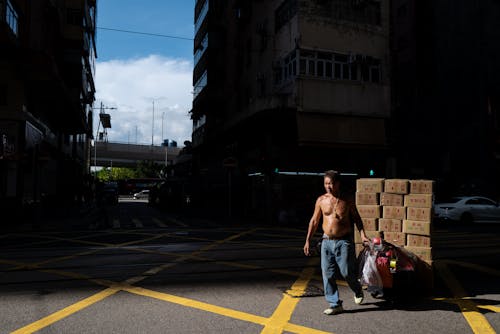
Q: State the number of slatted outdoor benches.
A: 0